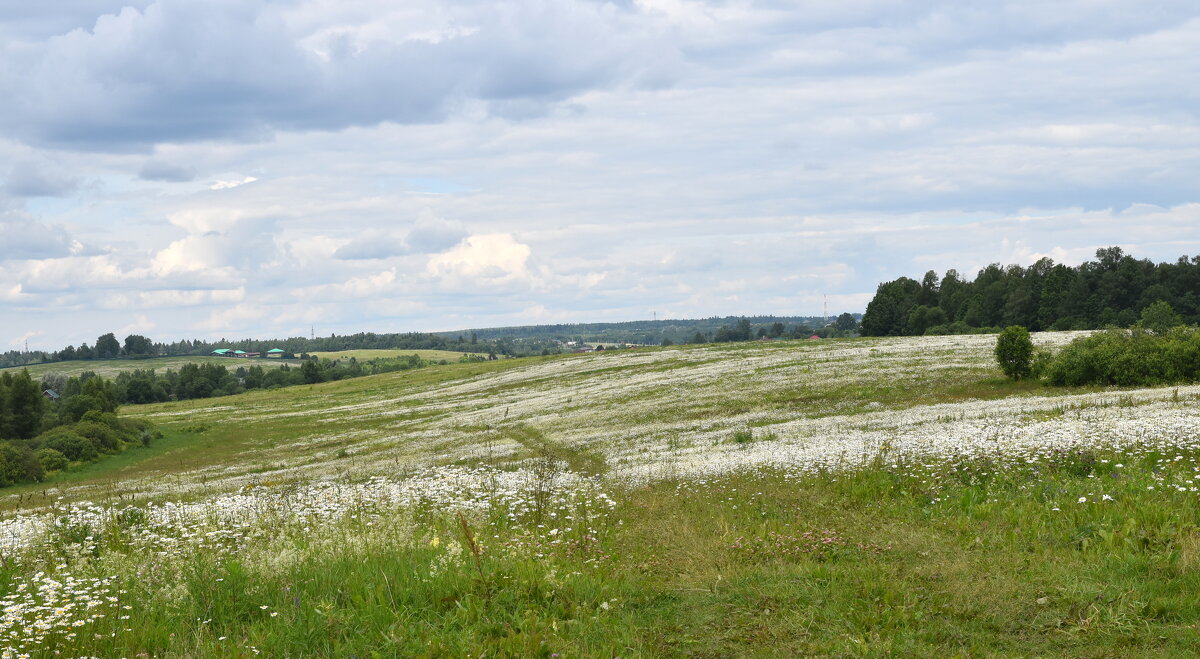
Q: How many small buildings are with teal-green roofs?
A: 3